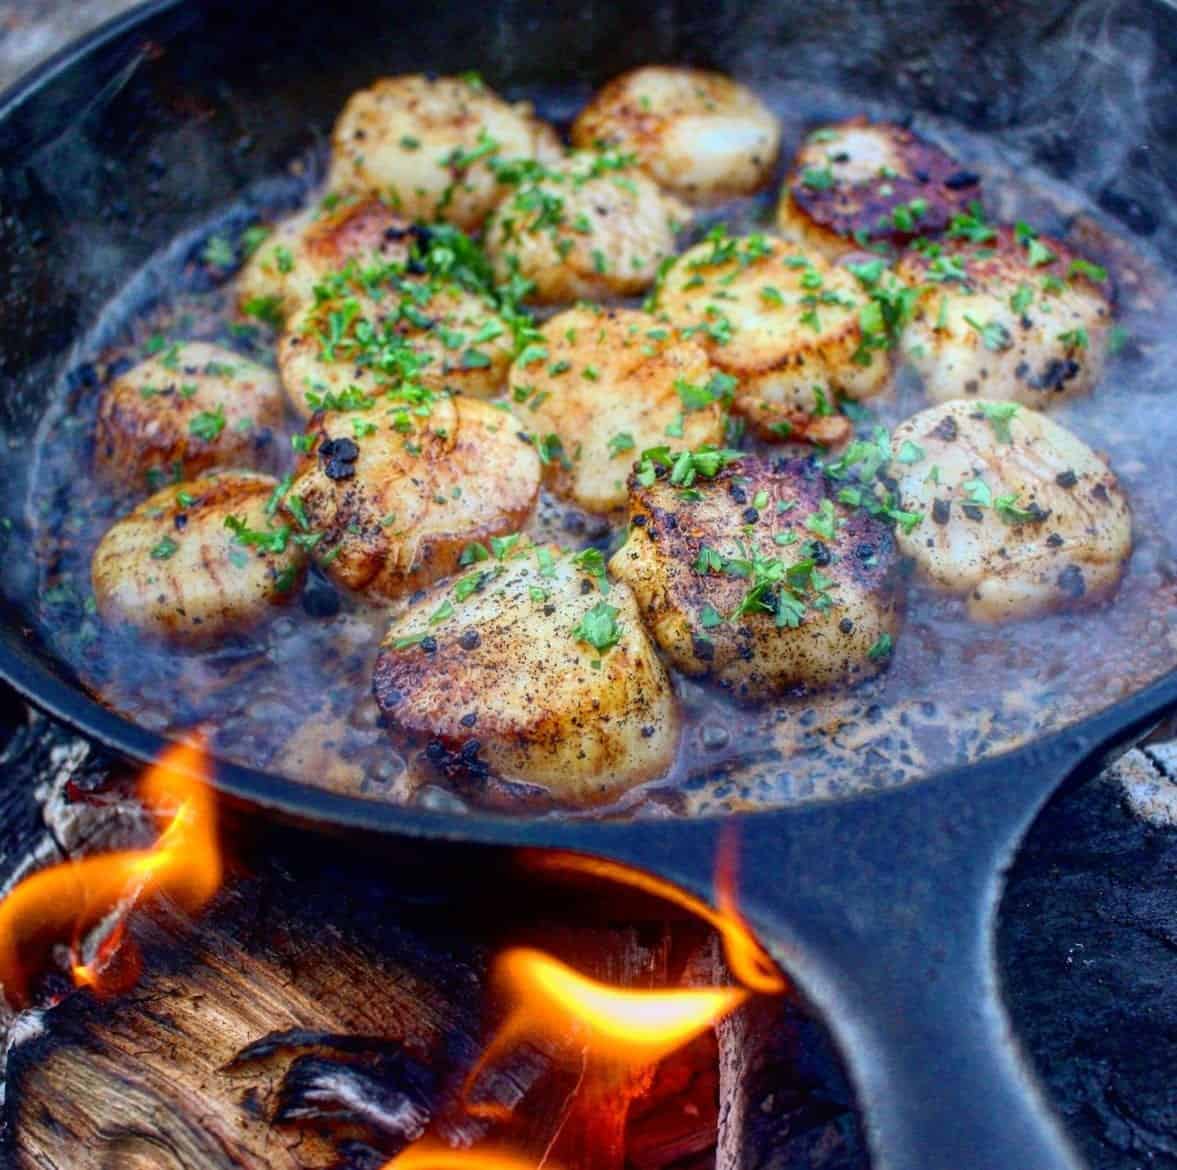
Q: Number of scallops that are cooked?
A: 15